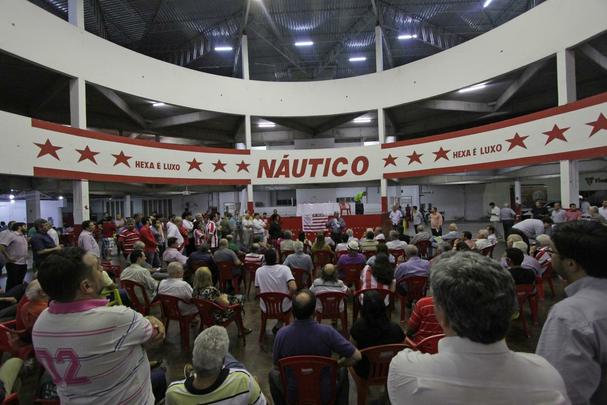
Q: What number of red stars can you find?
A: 12